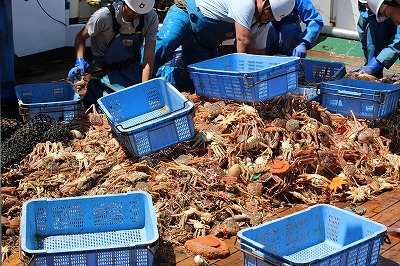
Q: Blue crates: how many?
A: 7